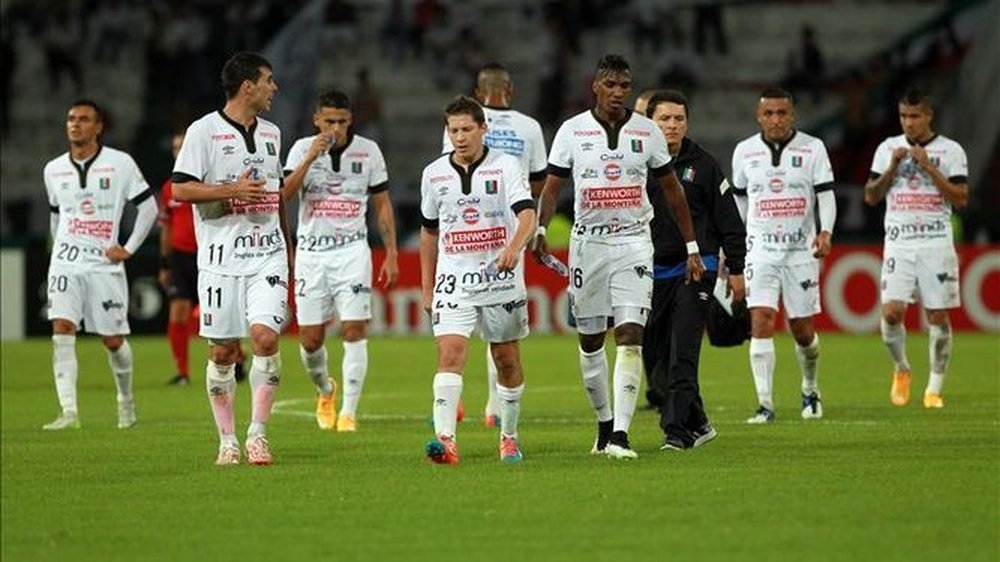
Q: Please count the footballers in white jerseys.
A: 8